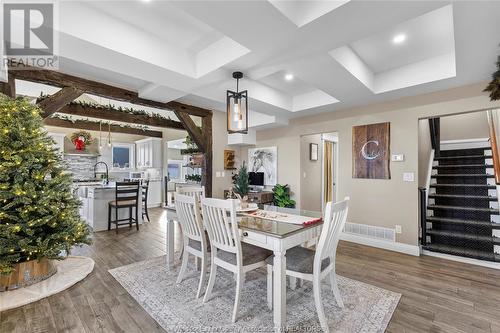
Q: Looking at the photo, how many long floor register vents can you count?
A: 1